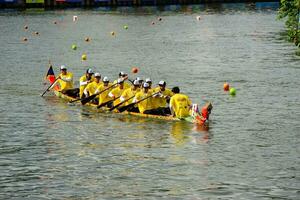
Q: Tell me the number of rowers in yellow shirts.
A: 12